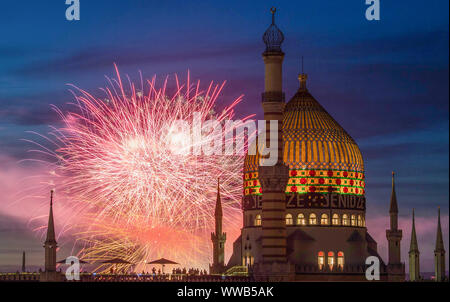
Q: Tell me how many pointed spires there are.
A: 5